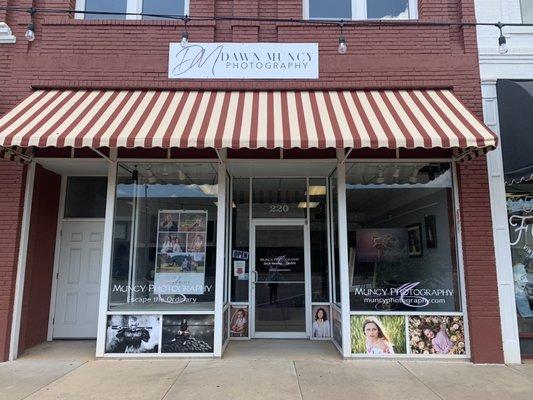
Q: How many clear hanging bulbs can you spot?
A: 4